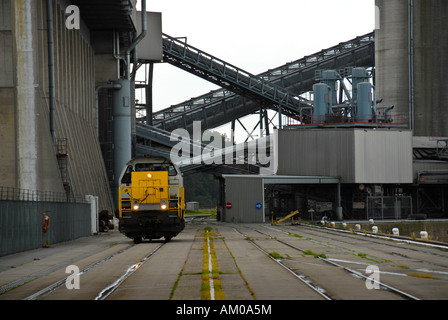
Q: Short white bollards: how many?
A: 8